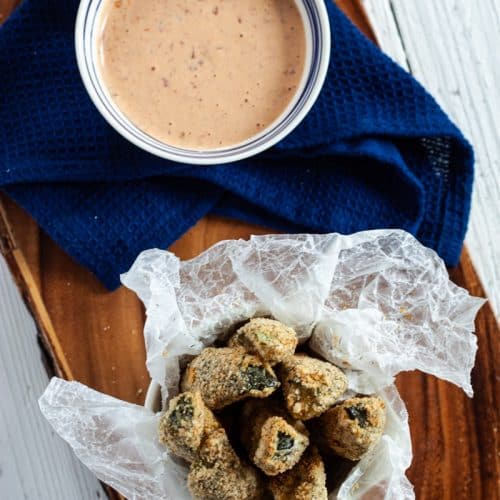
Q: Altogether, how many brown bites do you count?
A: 8